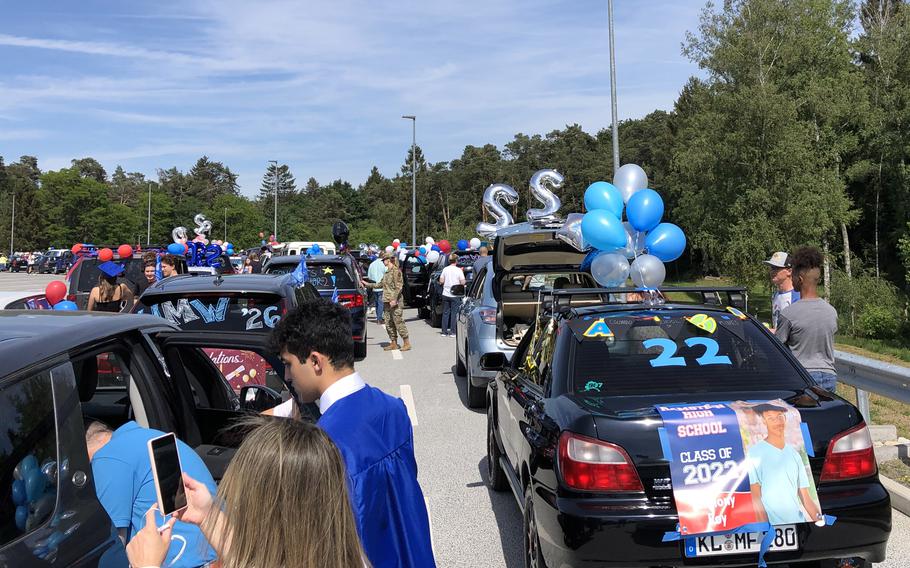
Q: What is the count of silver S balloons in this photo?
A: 2